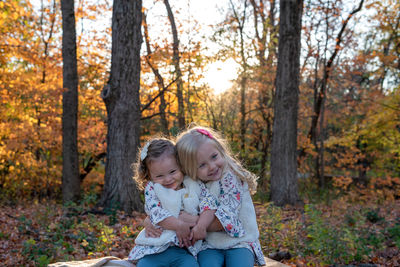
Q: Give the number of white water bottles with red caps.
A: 0